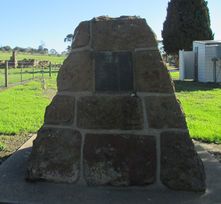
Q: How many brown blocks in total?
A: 10